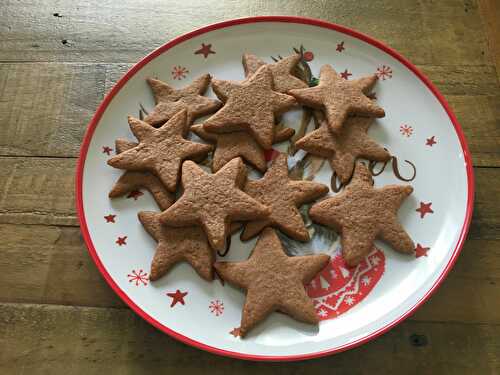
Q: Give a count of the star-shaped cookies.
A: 13